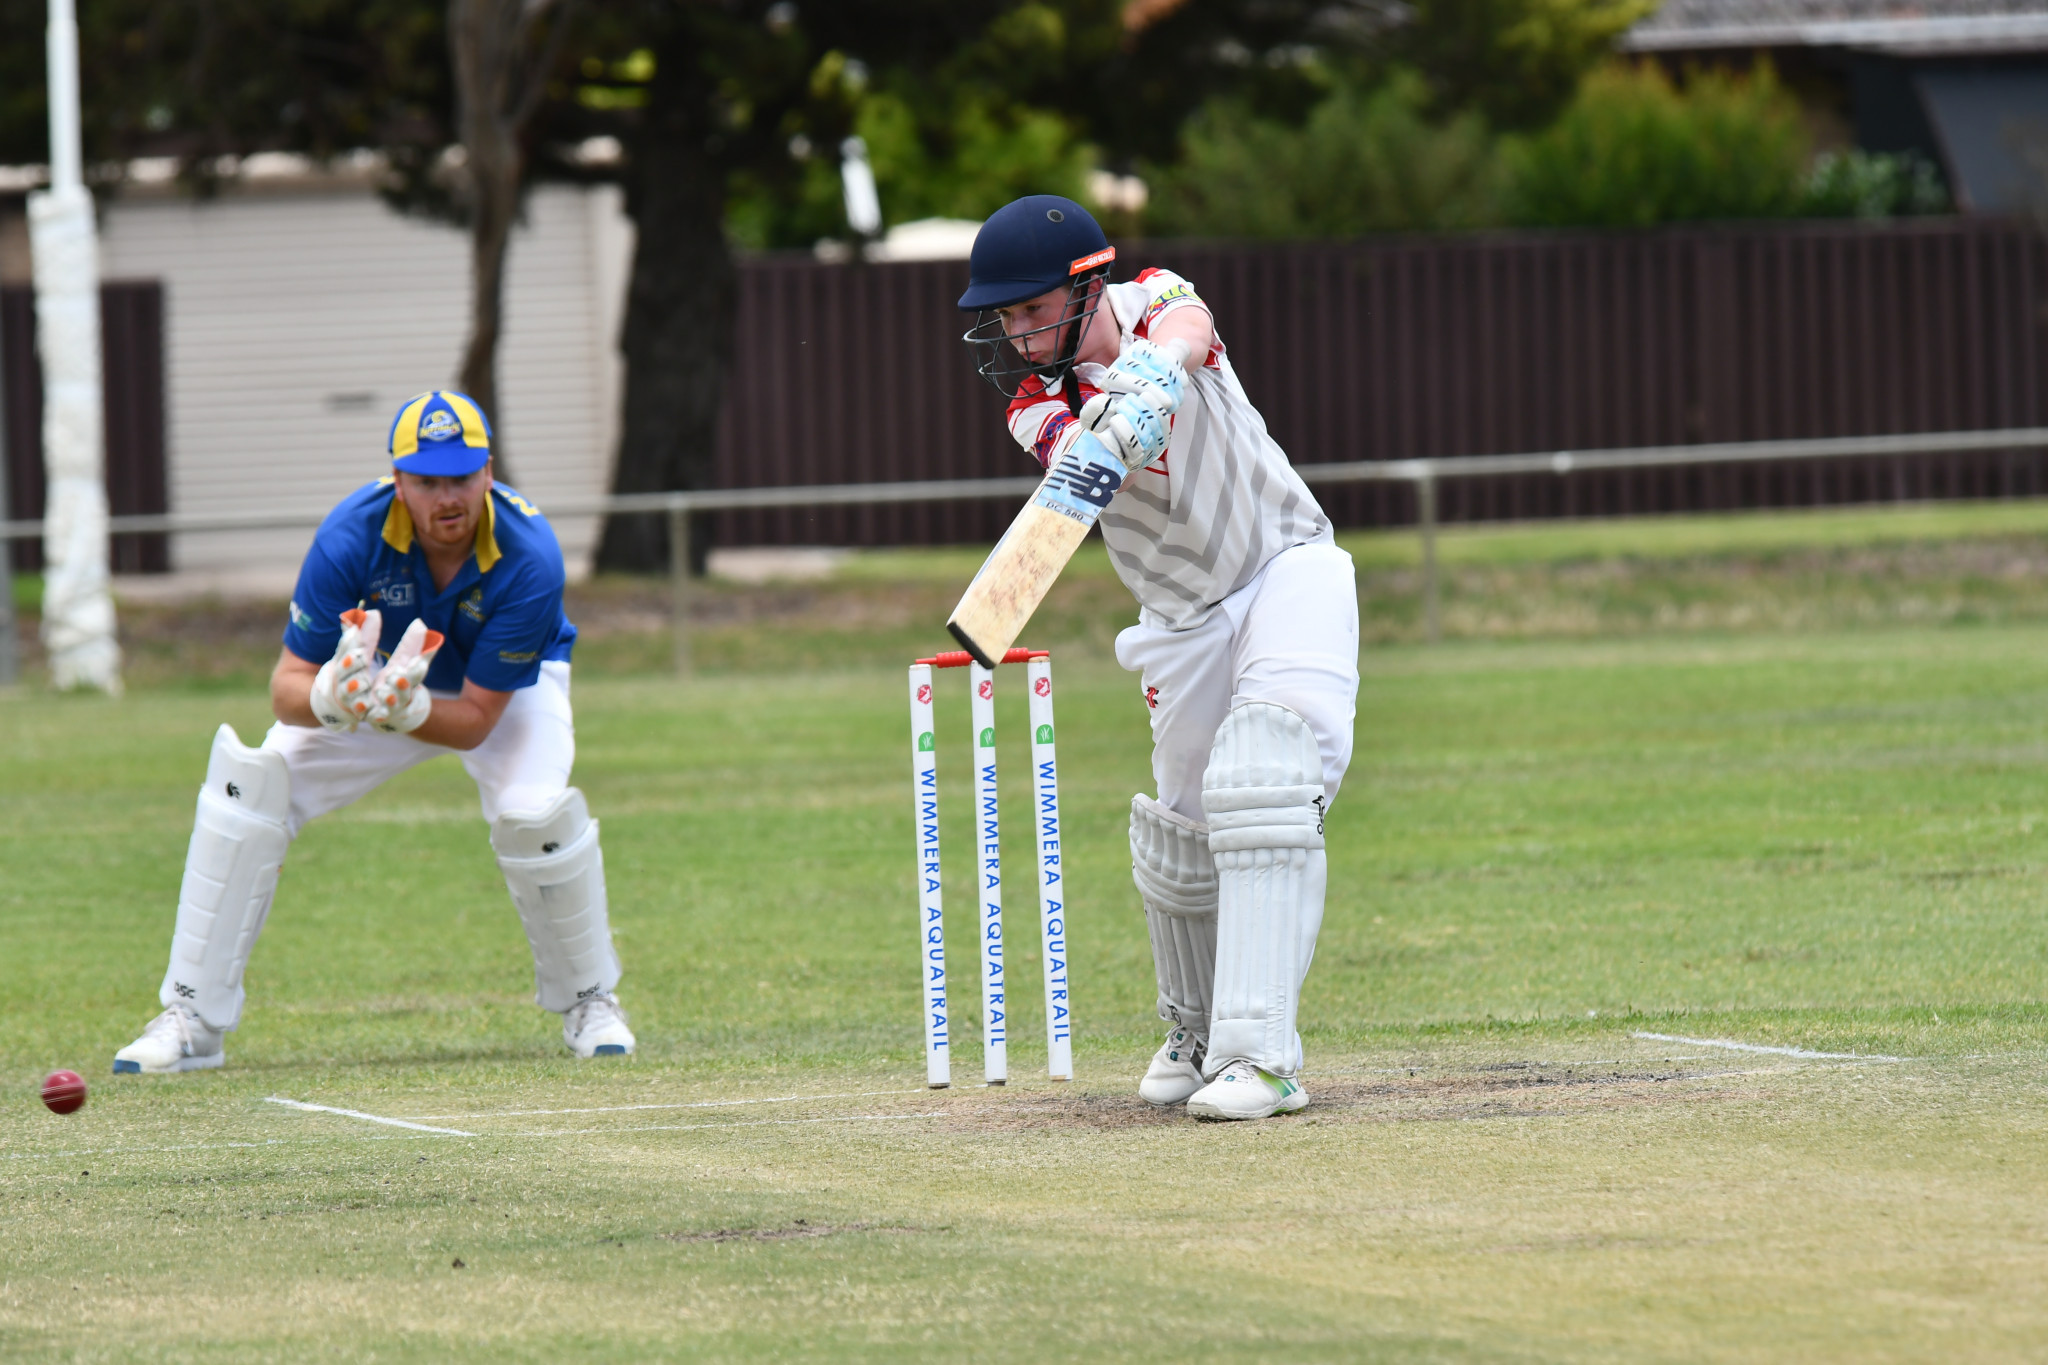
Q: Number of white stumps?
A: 3